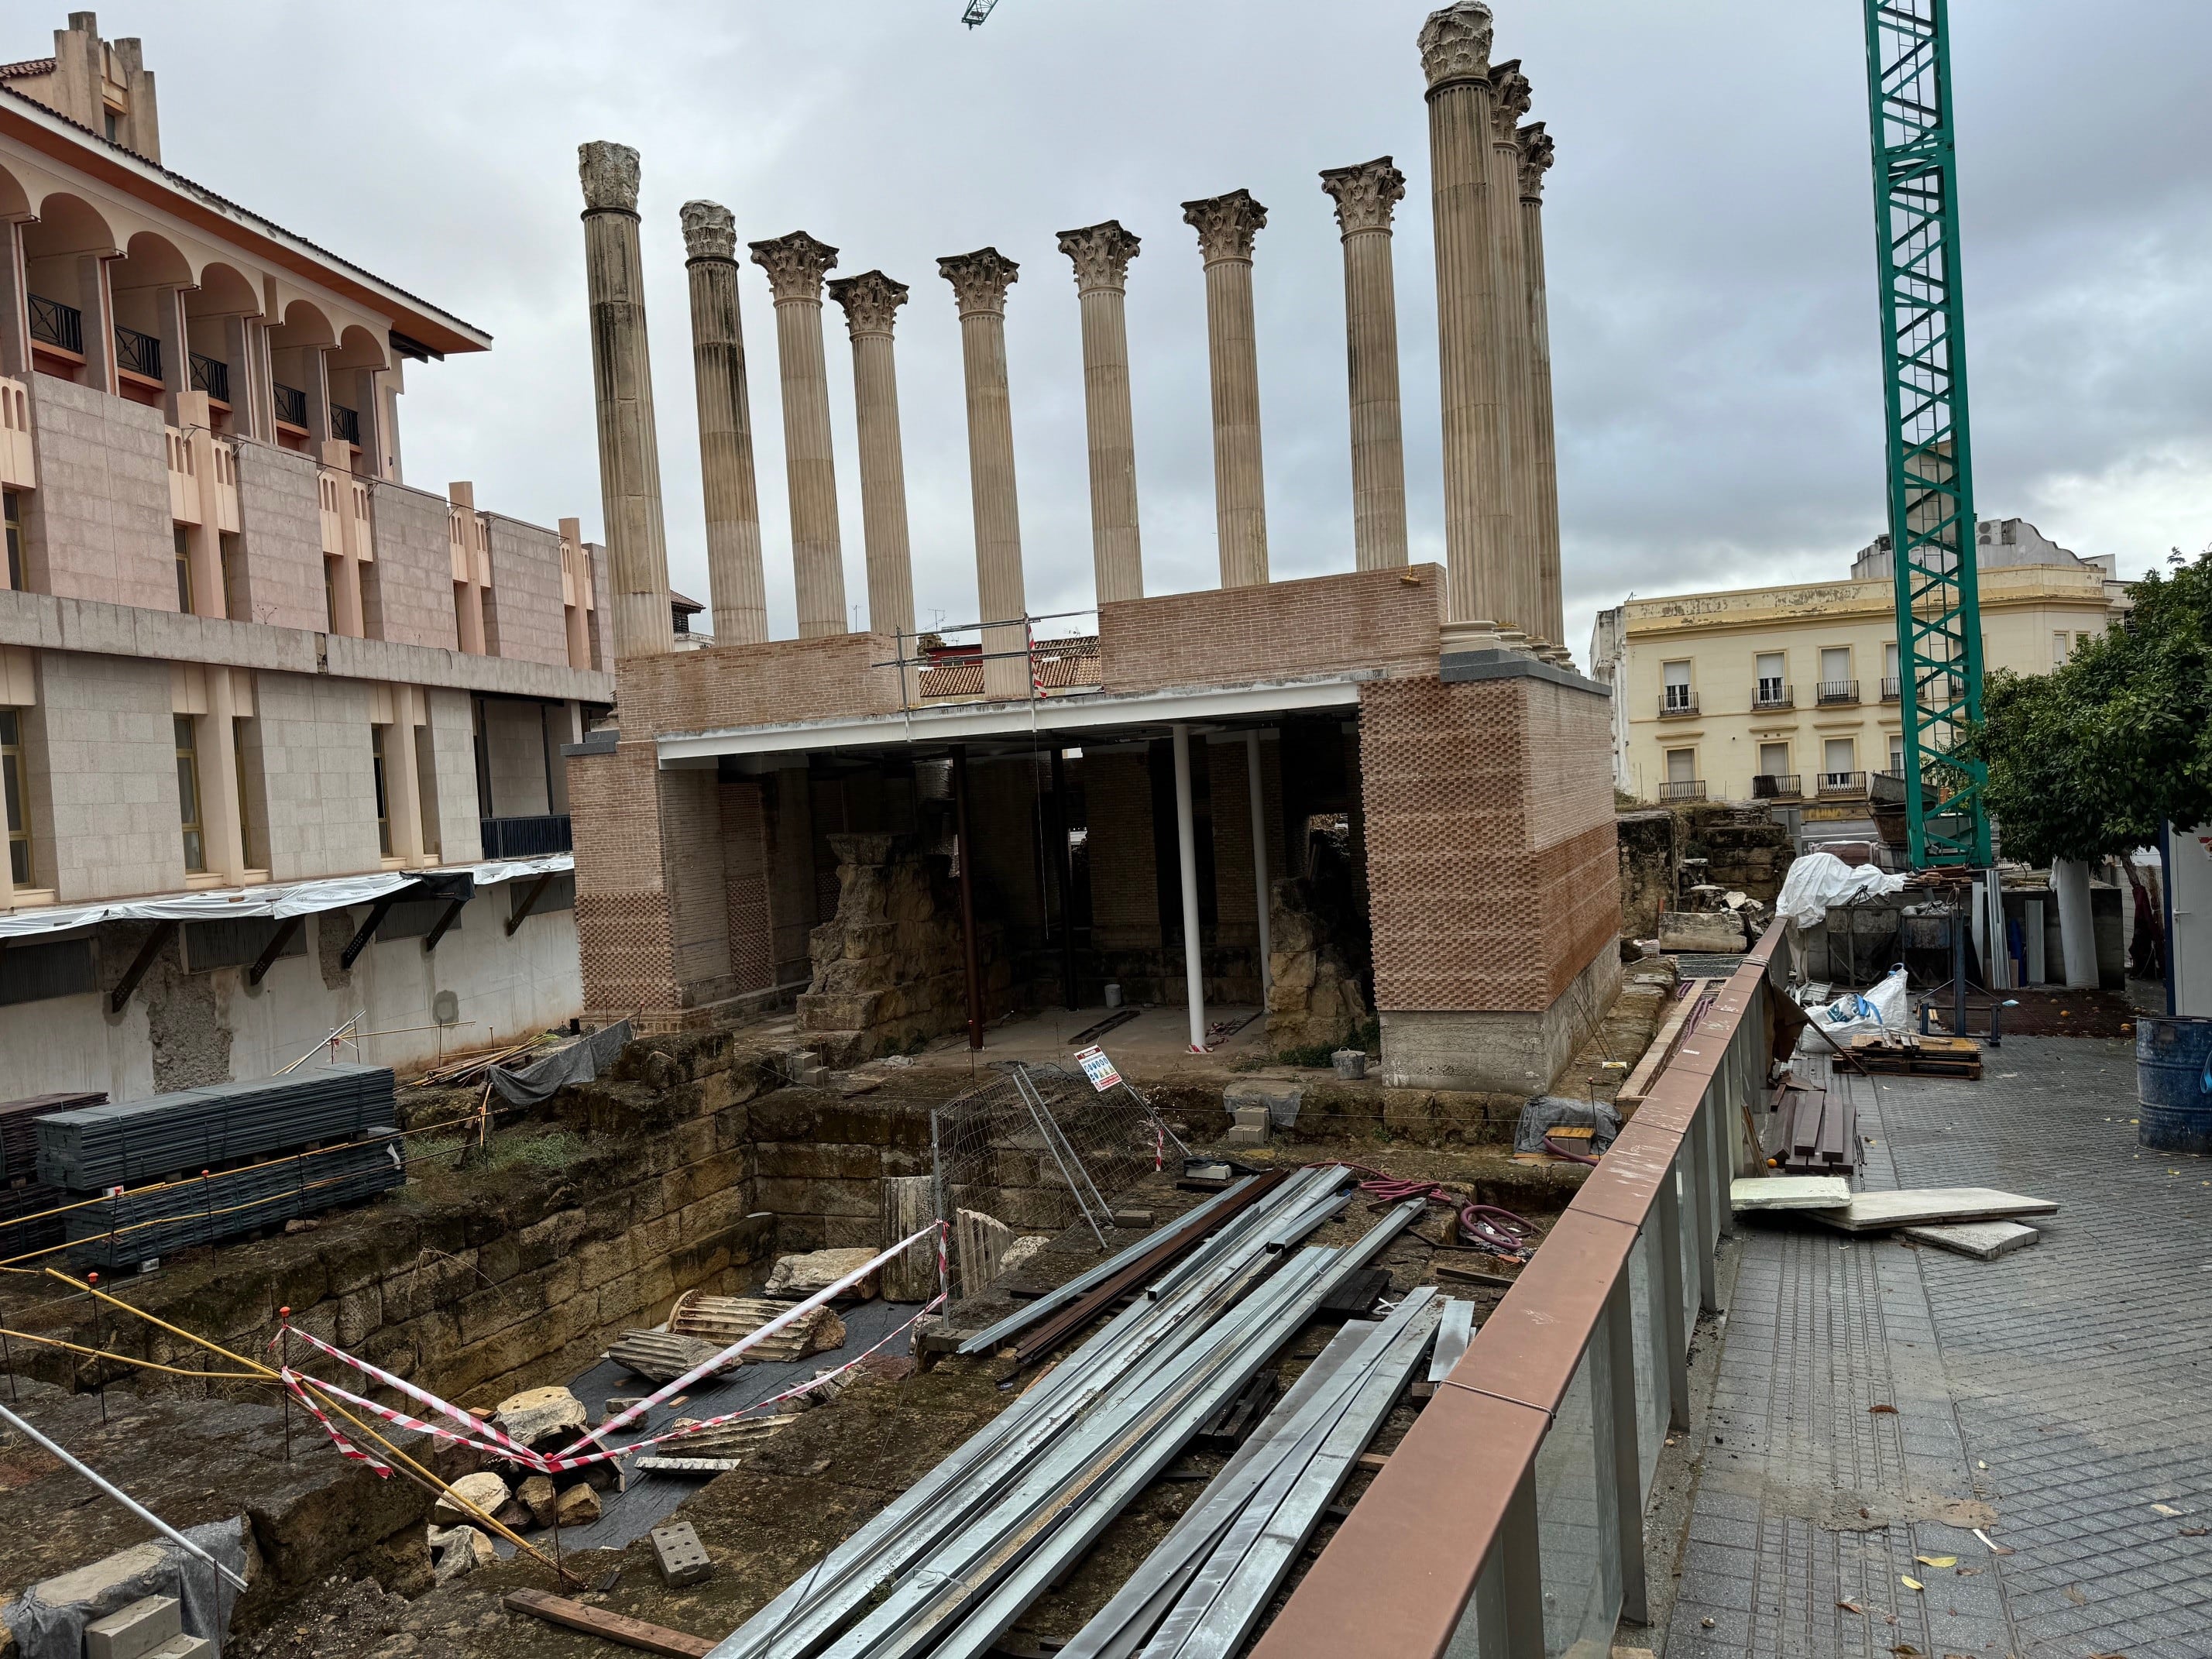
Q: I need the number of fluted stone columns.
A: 11